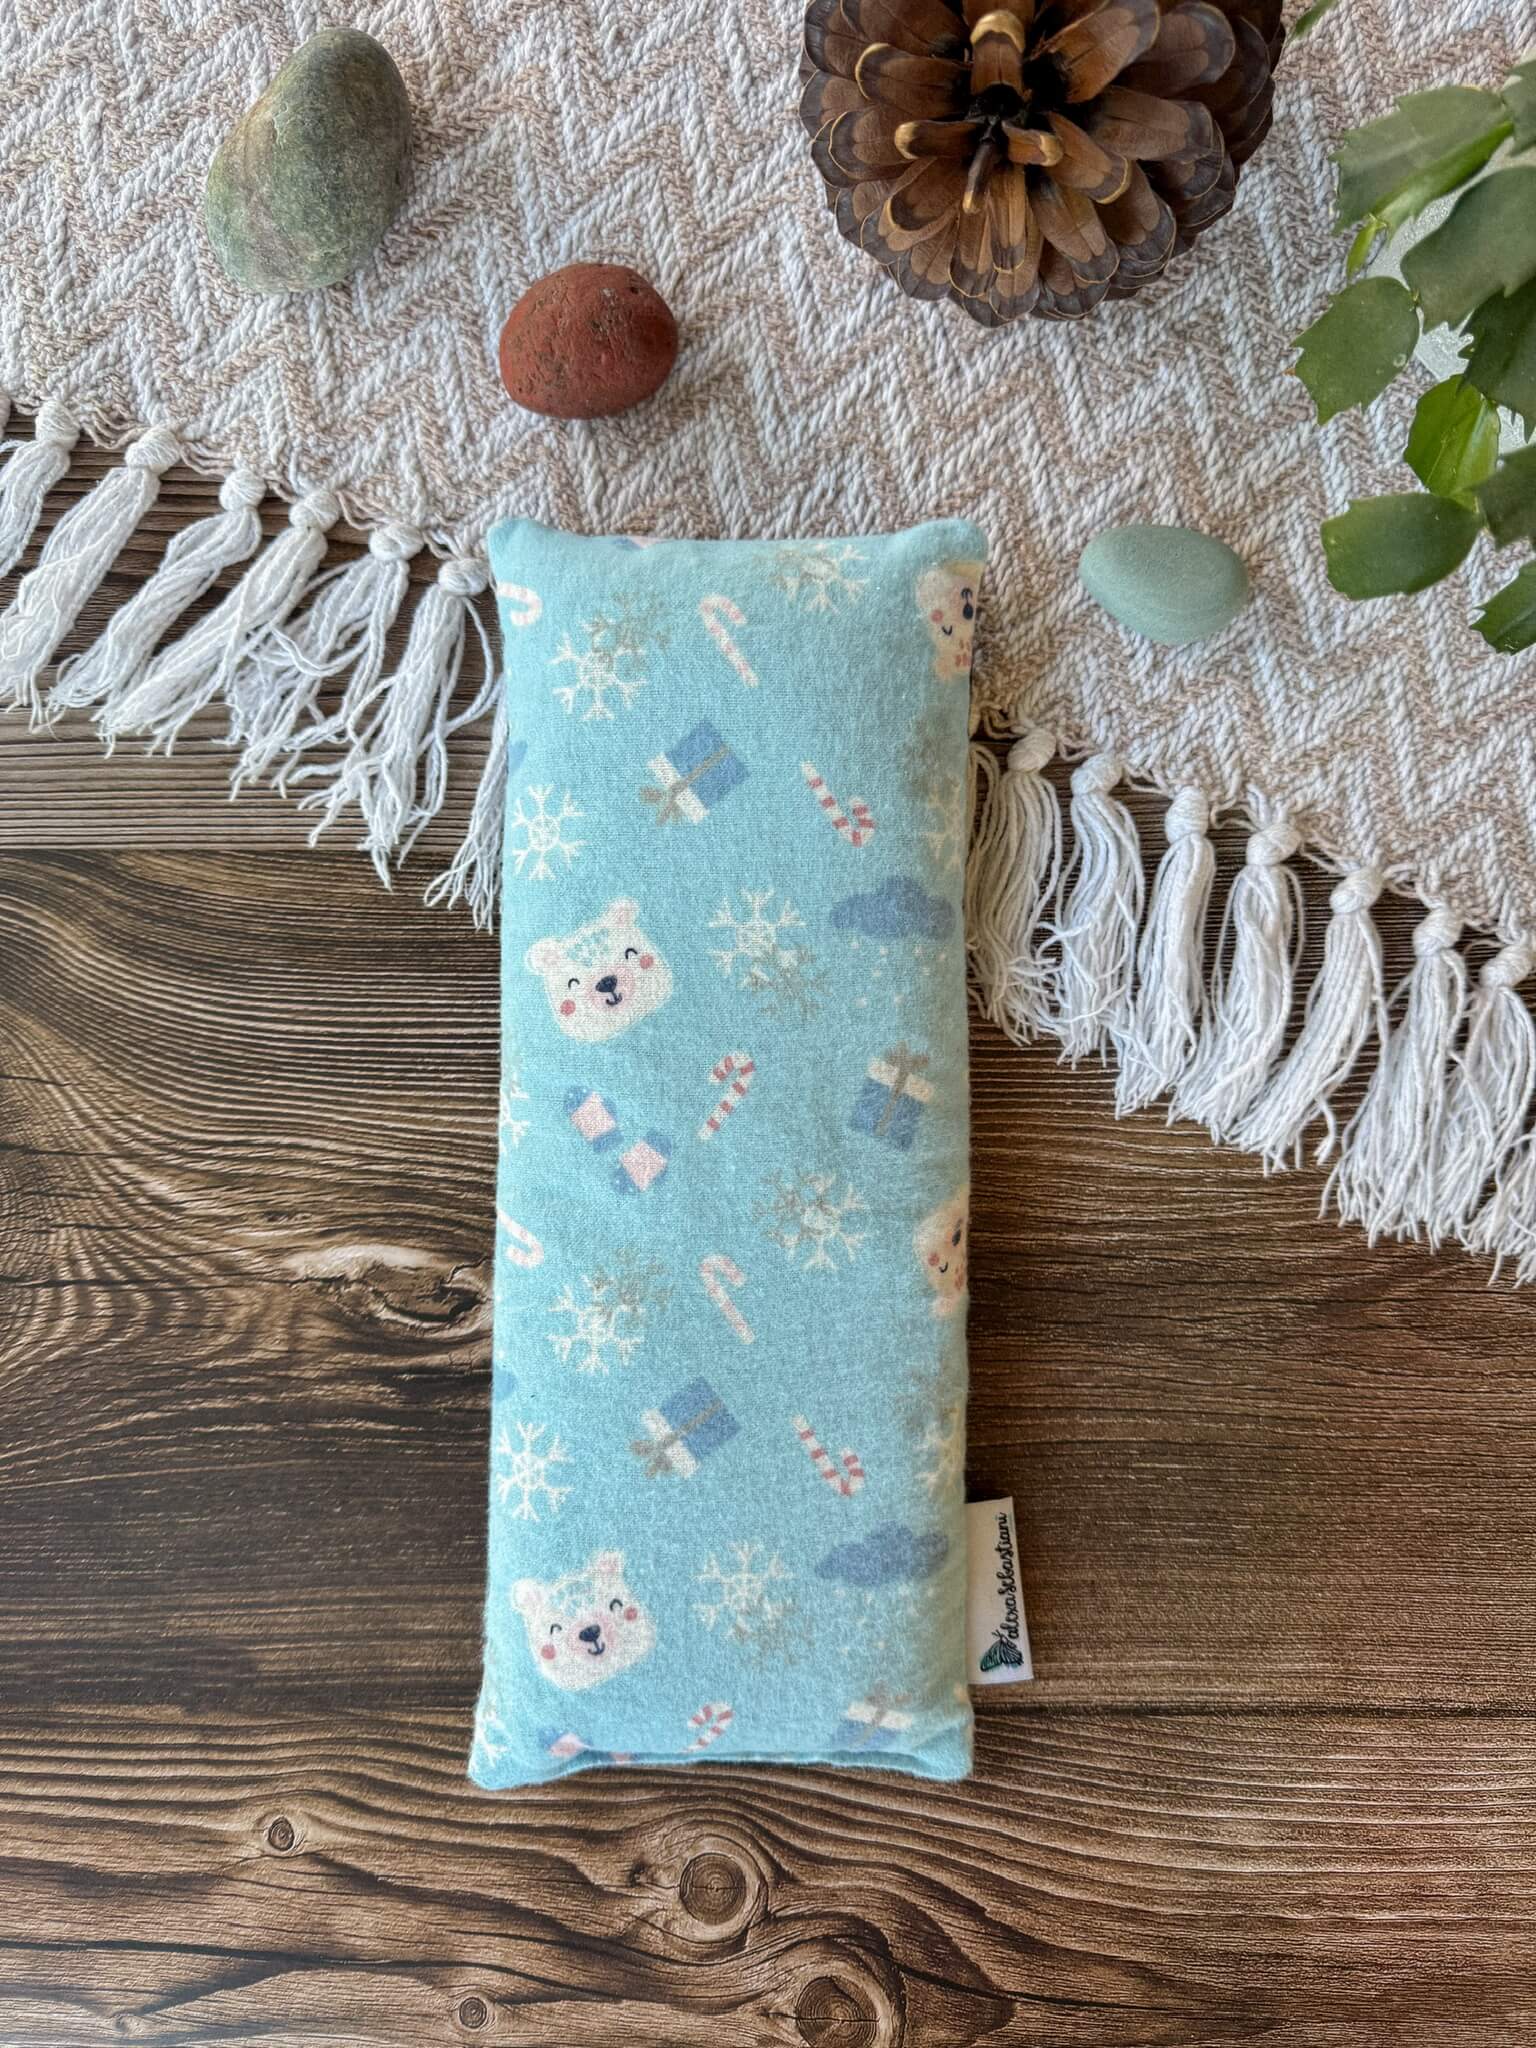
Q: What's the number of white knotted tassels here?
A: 13